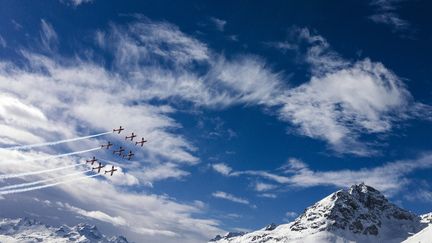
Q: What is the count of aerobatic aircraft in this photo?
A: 9